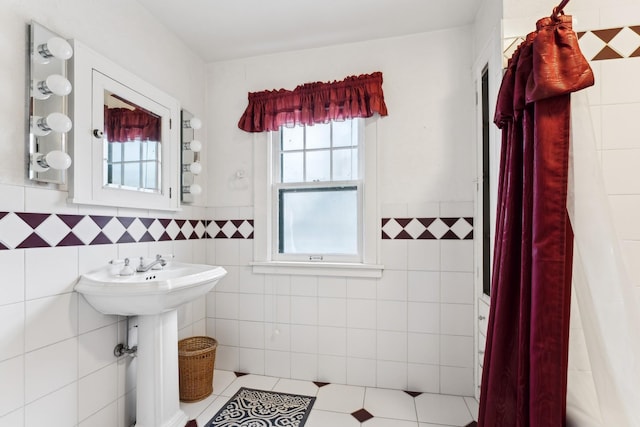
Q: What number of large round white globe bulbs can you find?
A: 8